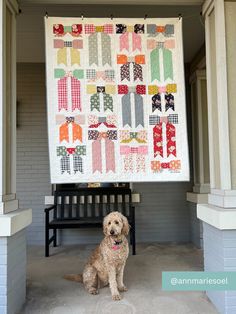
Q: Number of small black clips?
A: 5